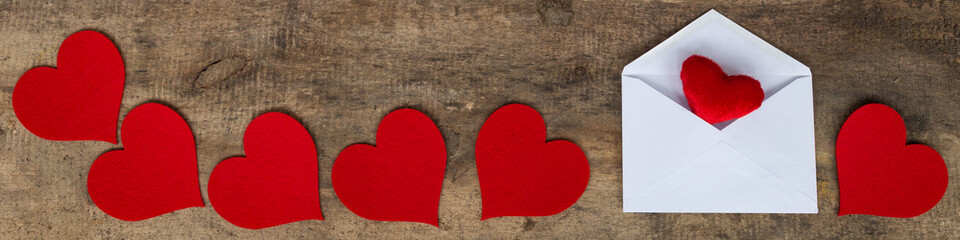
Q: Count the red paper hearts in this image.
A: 6